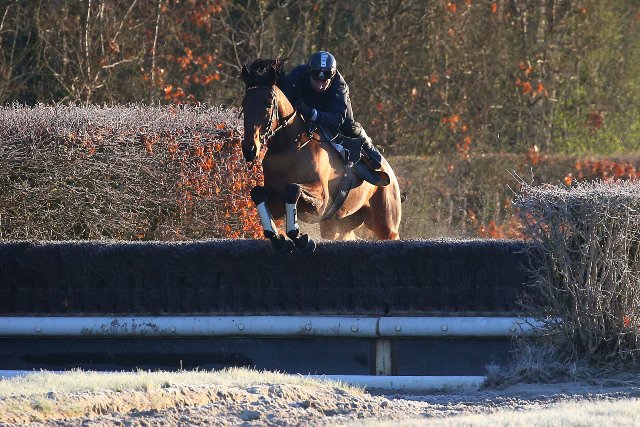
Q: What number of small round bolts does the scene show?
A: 9